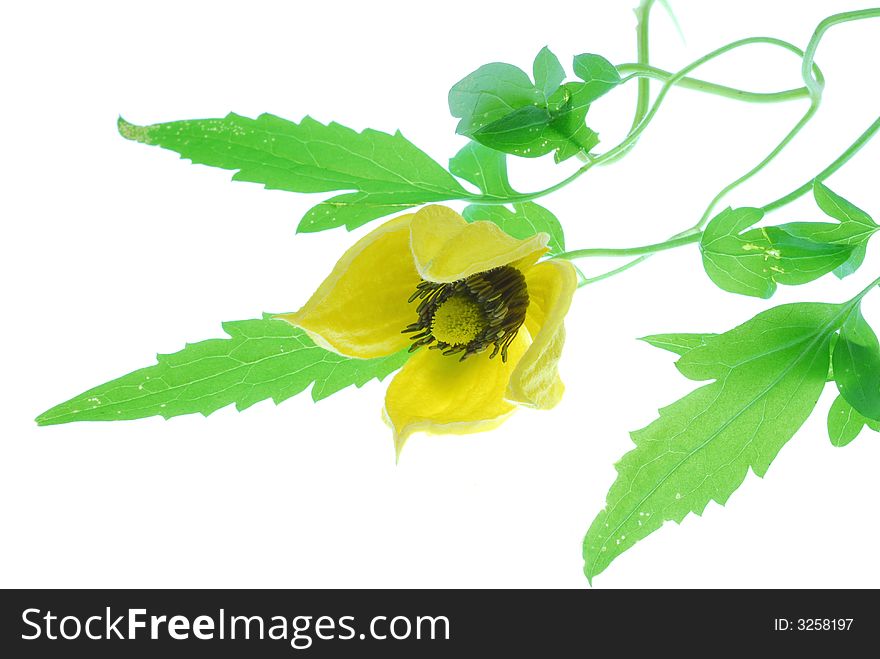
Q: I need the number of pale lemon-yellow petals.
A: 4